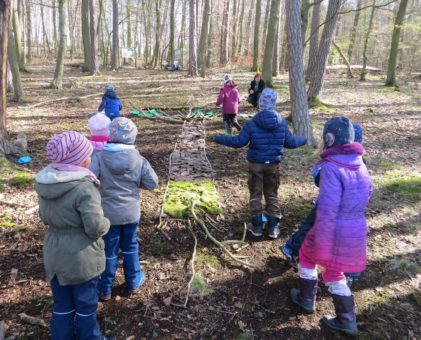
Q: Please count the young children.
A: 8